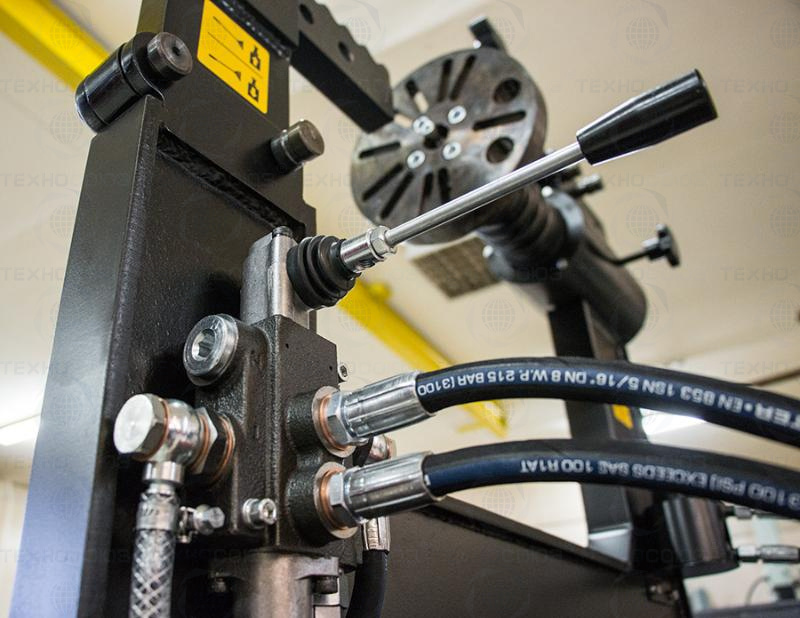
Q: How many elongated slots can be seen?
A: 10